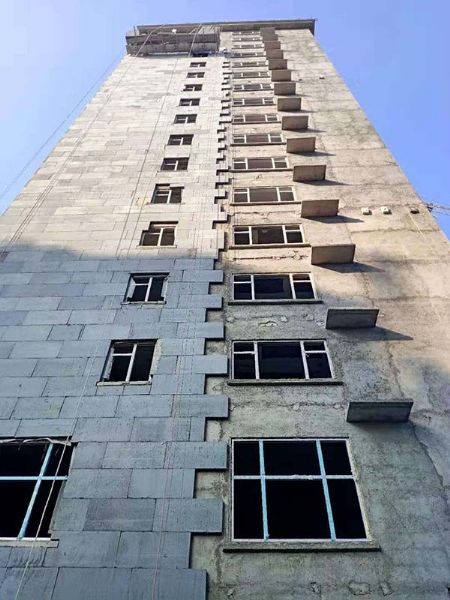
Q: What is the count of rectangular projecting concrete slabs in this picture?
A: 15